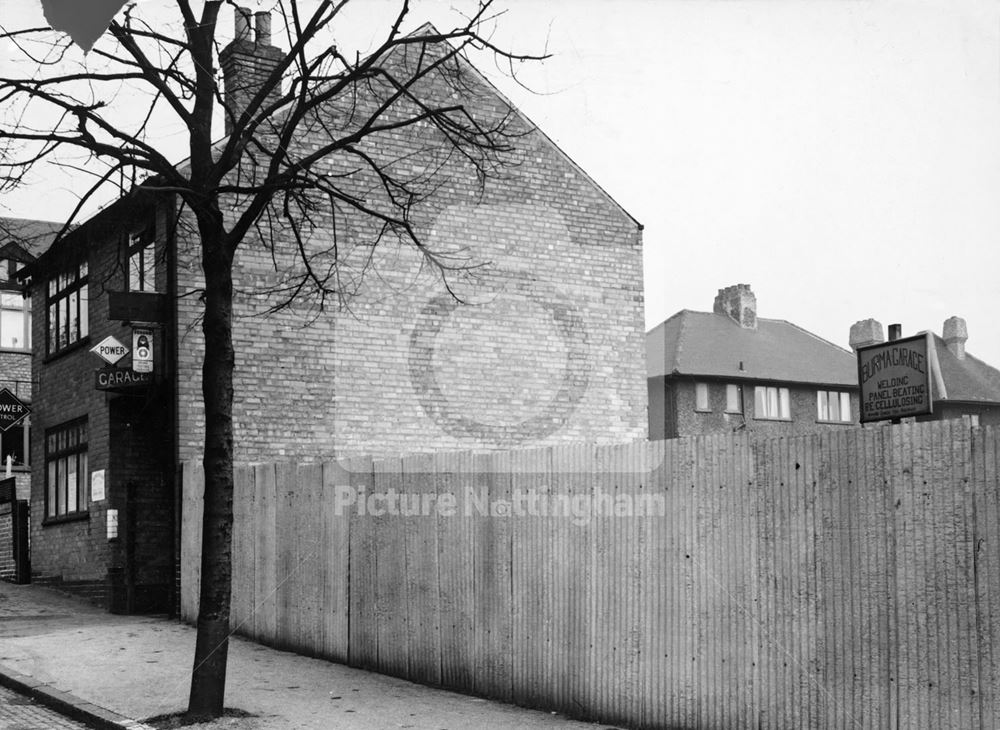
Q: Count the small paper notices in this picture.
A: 2